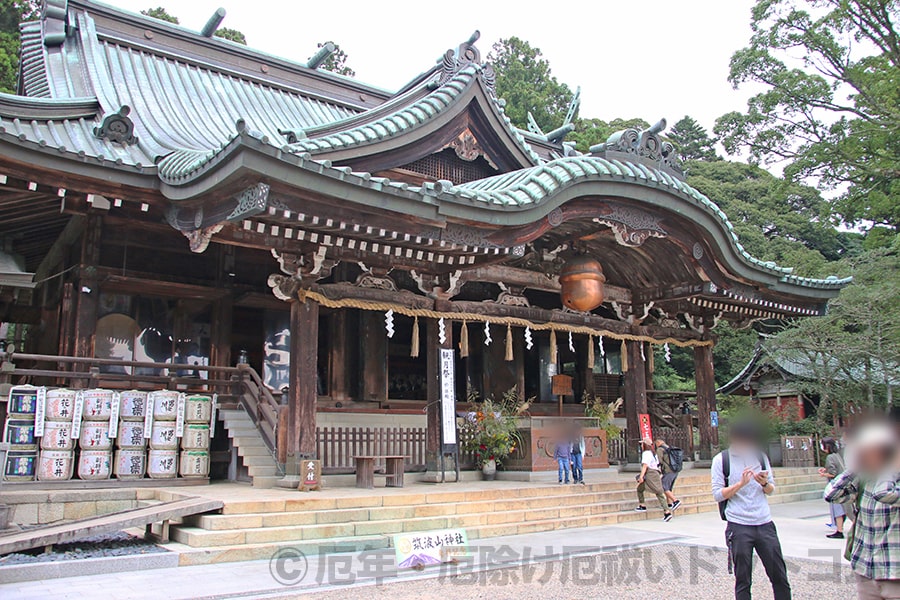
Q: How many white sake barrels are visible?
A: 15